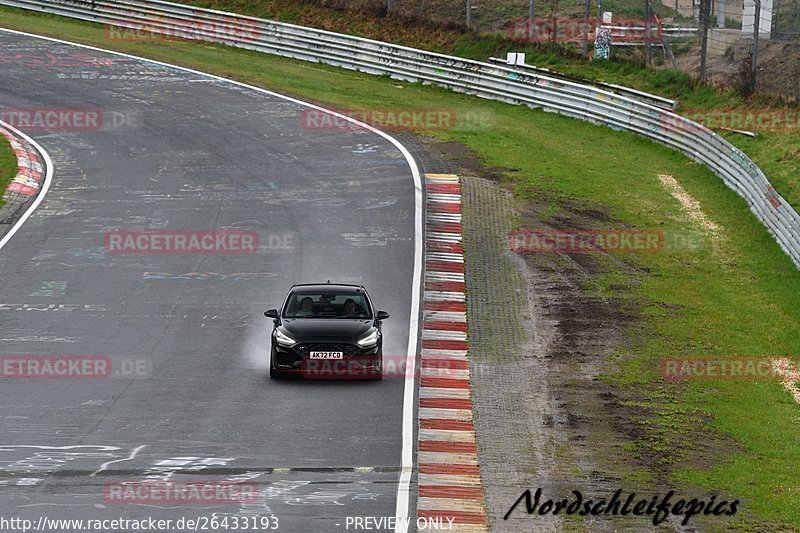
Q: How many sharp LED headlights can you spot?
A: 2